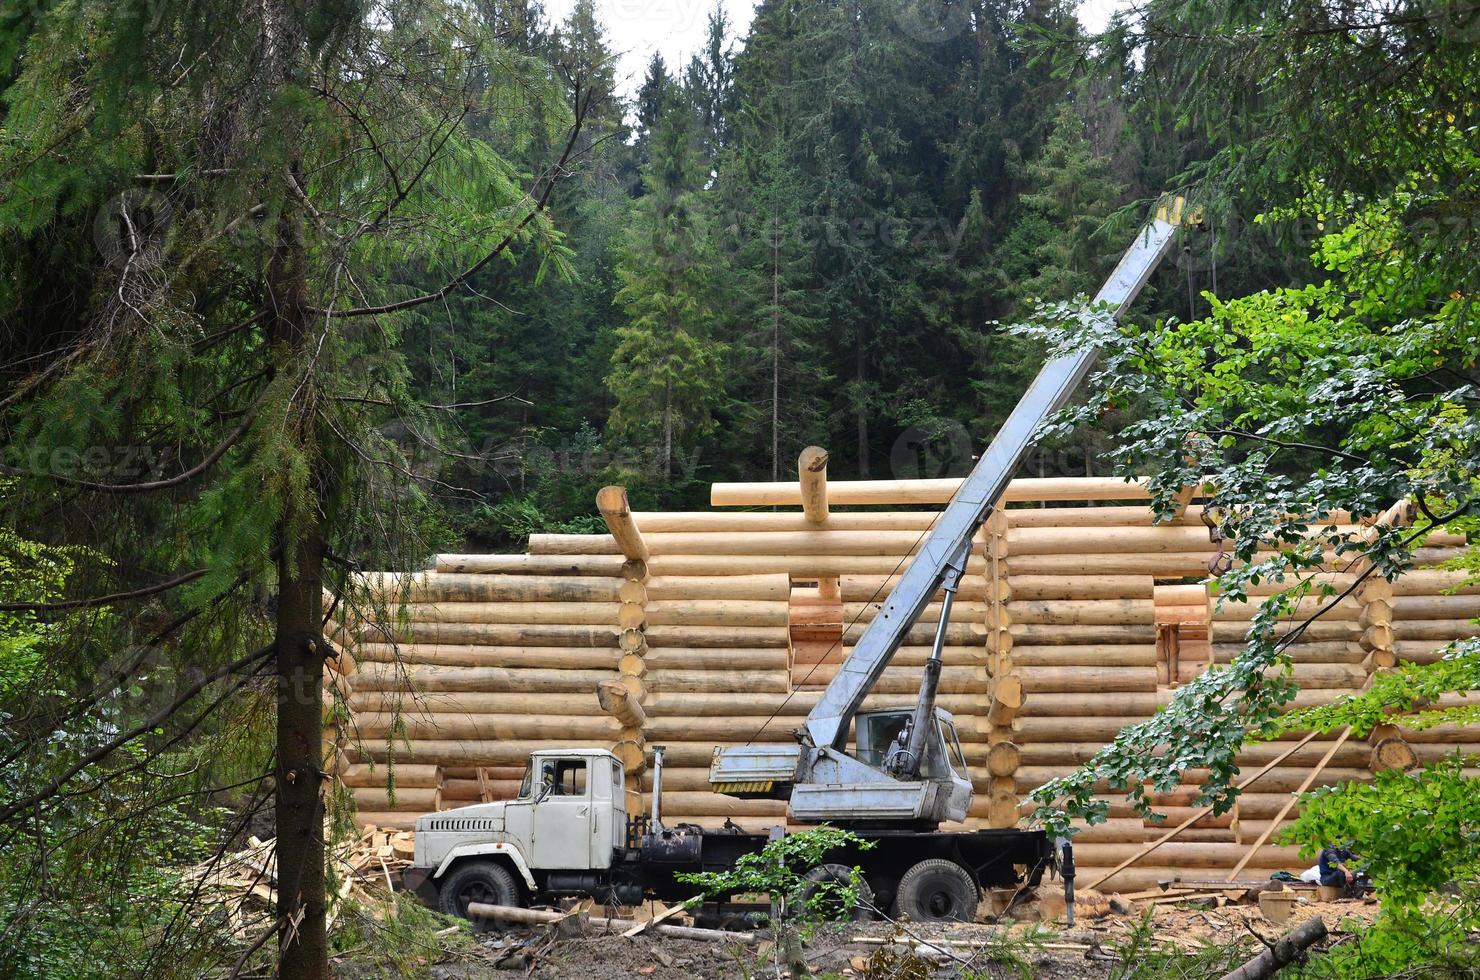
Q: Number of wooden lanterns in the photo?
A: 0